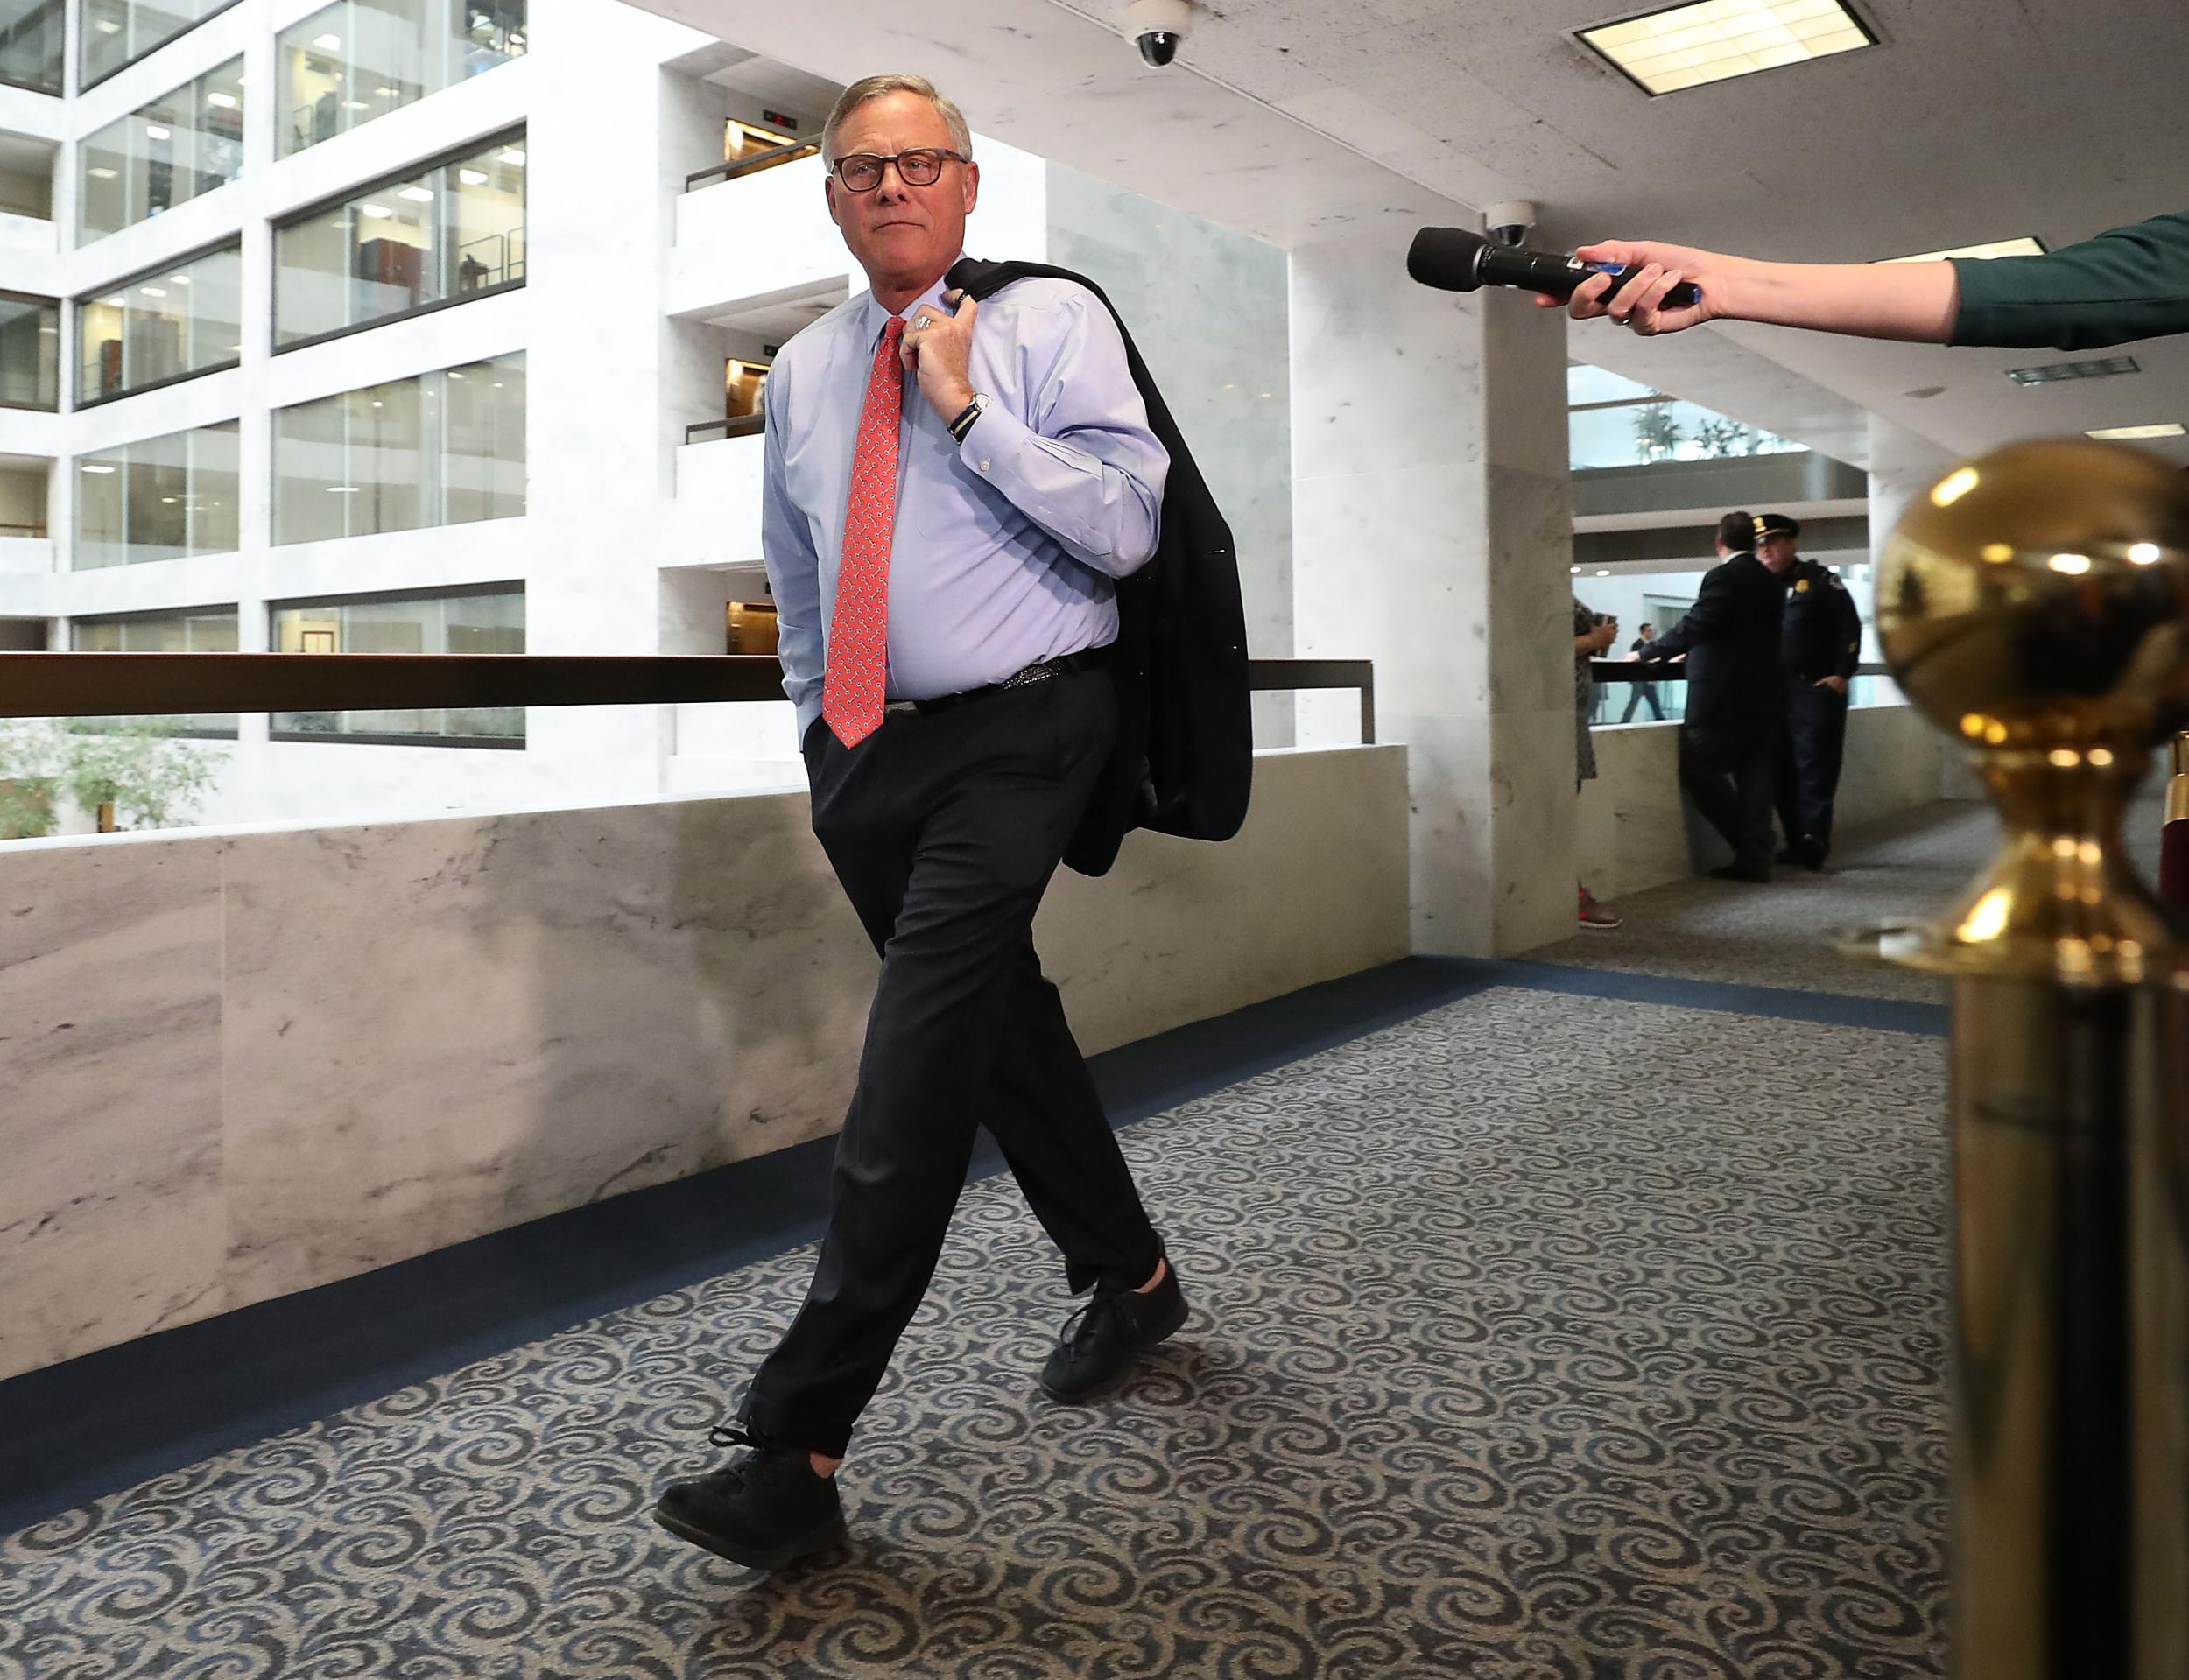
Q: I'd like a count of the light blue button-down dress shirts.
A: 1